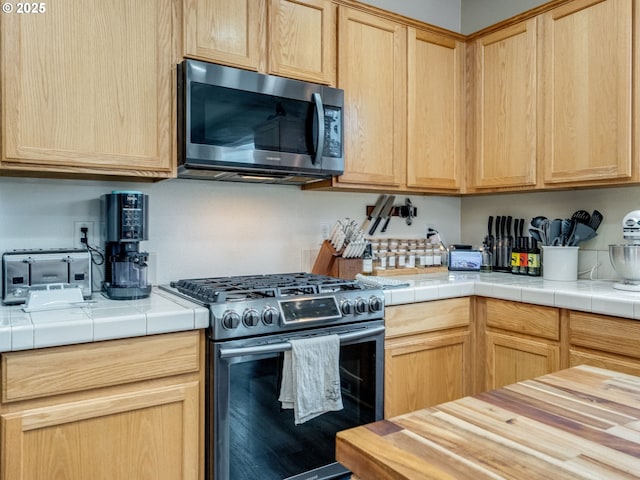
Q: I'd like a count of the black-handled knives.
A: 8